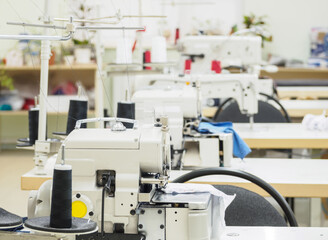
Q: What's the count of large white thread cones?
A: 2